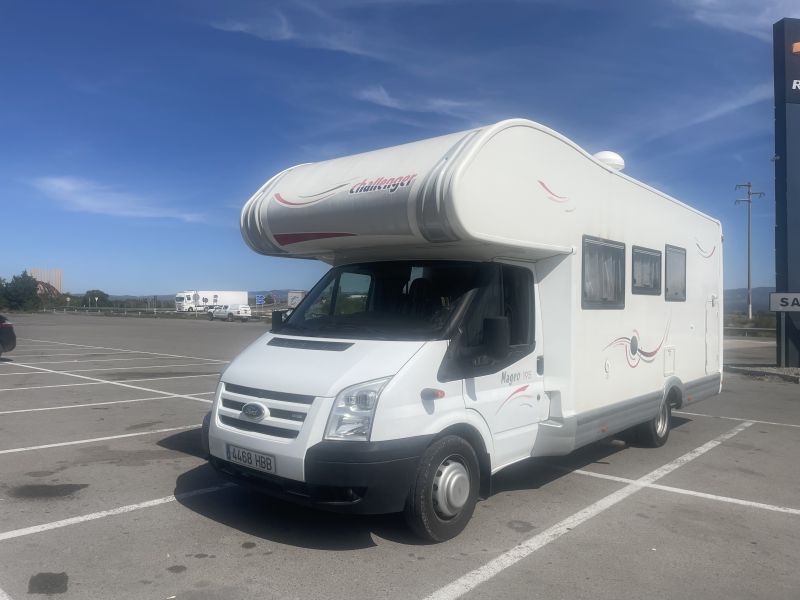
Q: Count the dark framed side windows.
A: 3